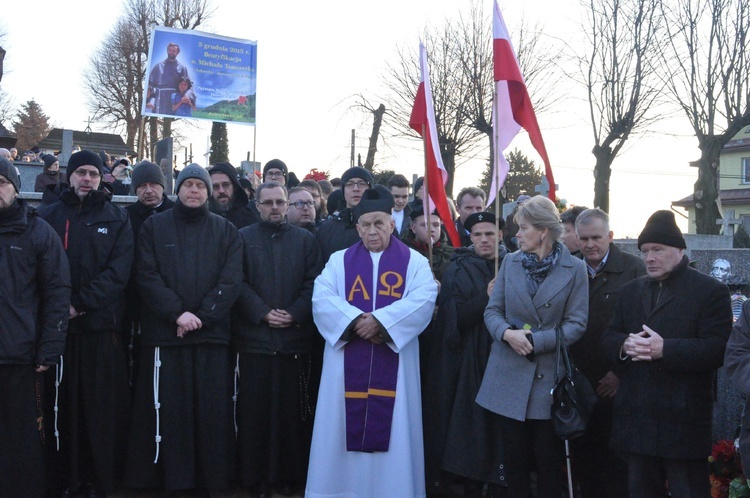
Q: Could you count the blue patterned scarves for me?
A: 1